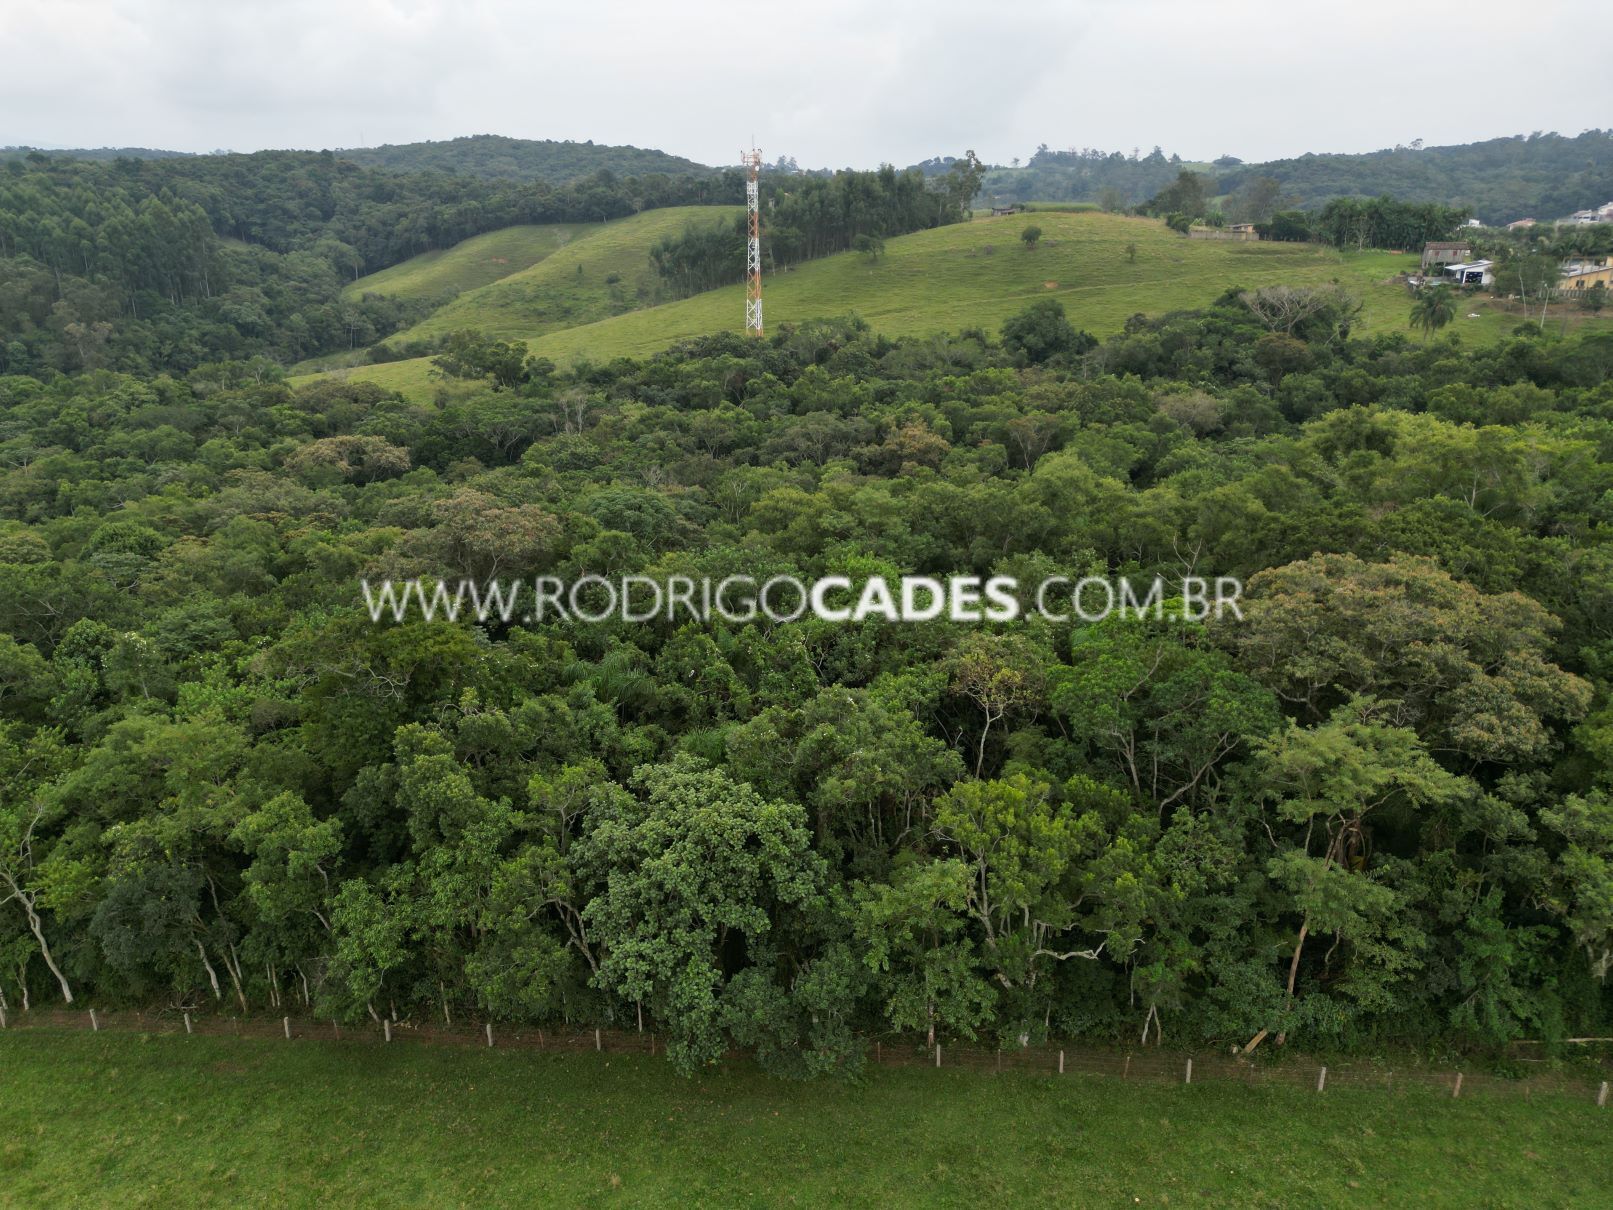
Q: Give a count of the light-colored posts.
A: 13